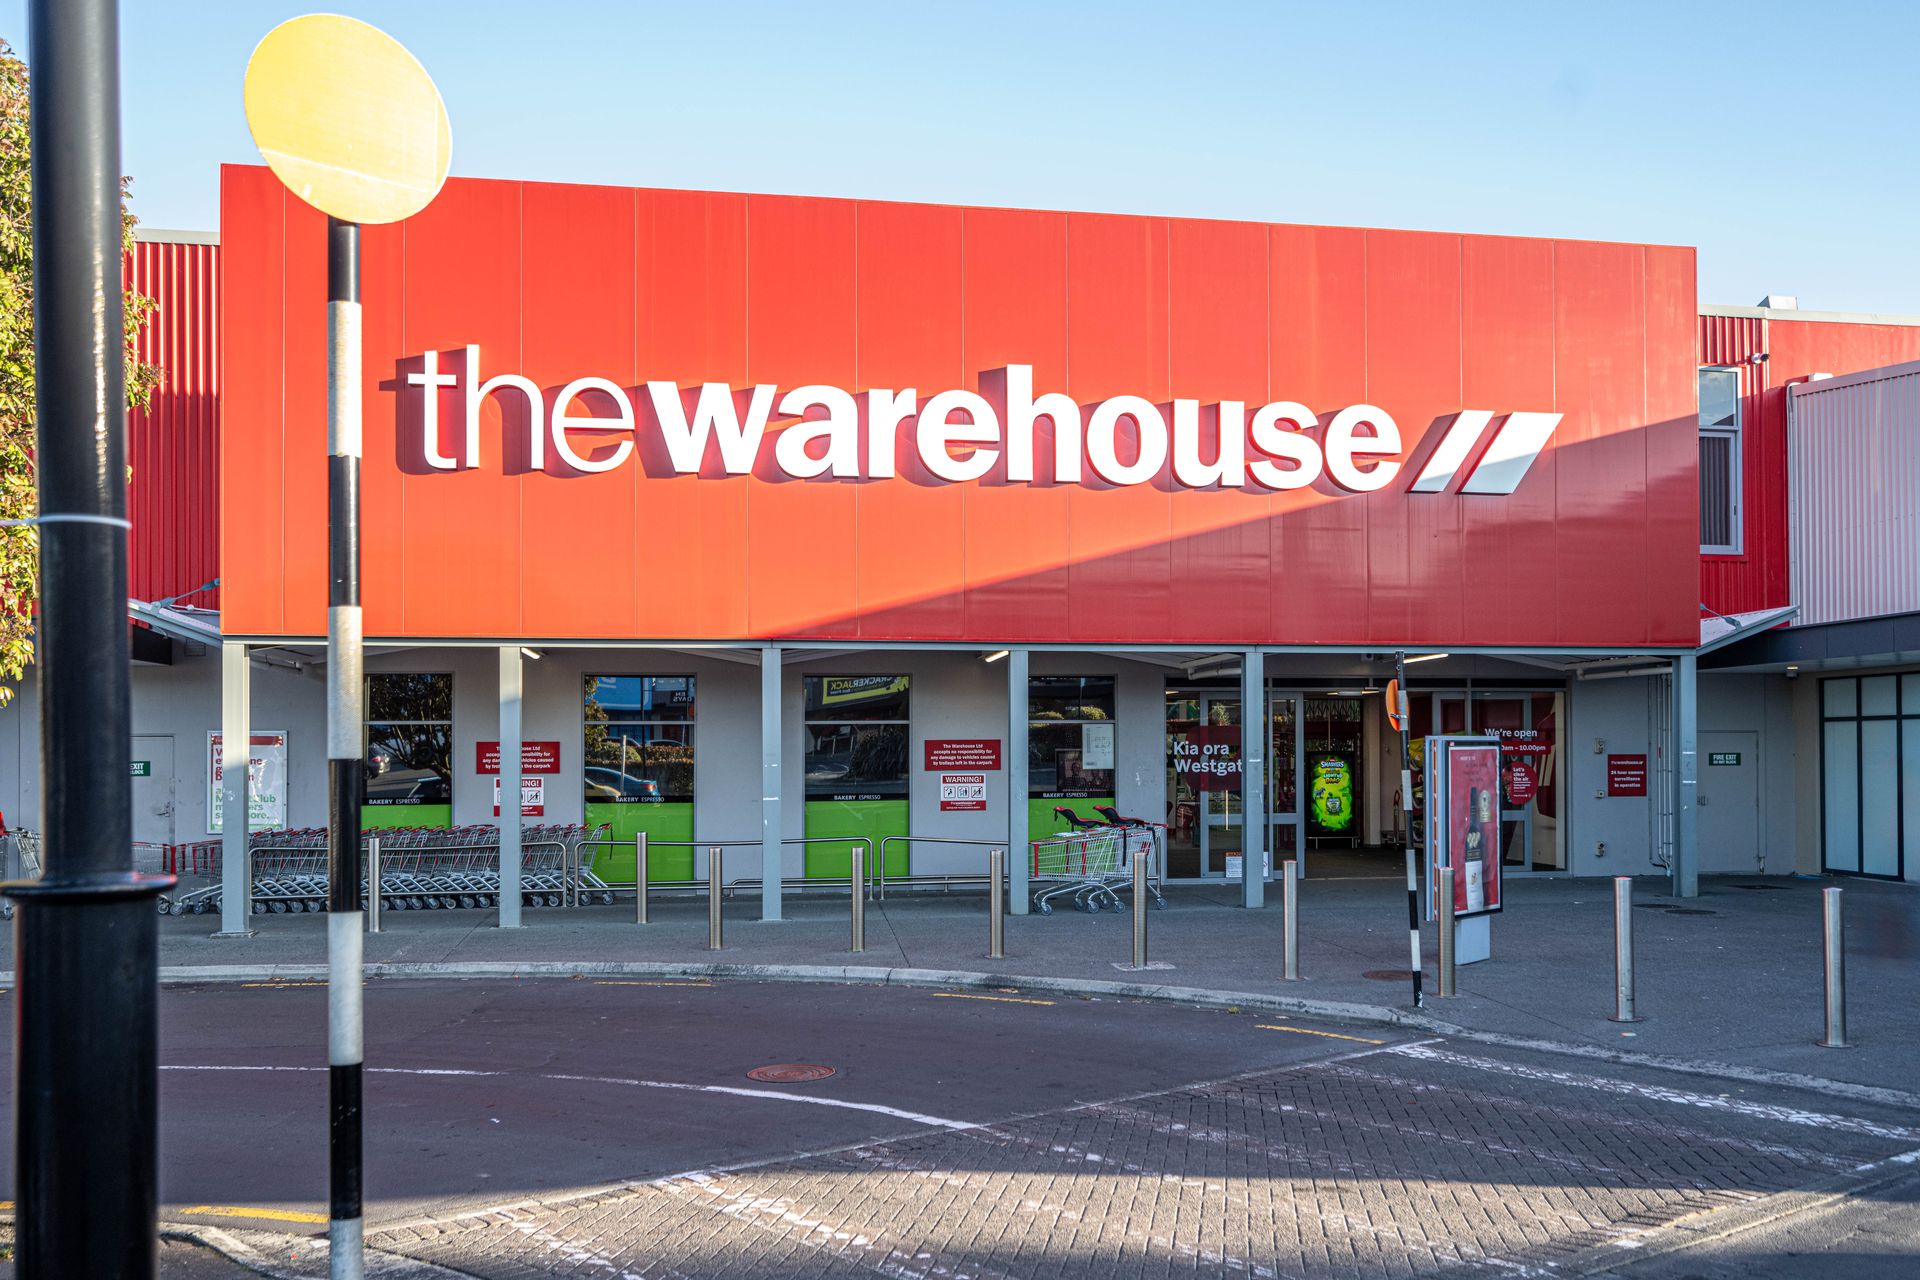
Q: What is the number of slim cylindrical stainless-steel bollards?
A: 10